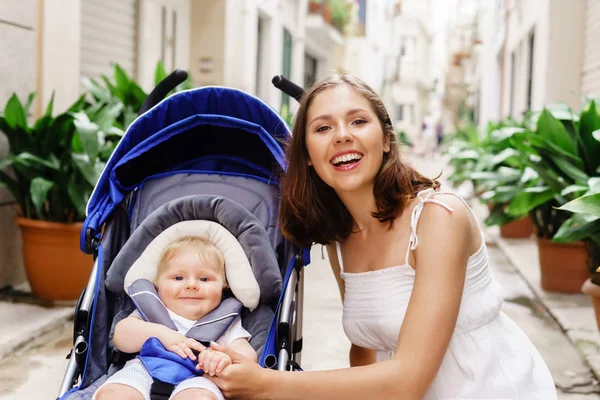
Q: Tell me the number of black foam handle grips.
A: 2